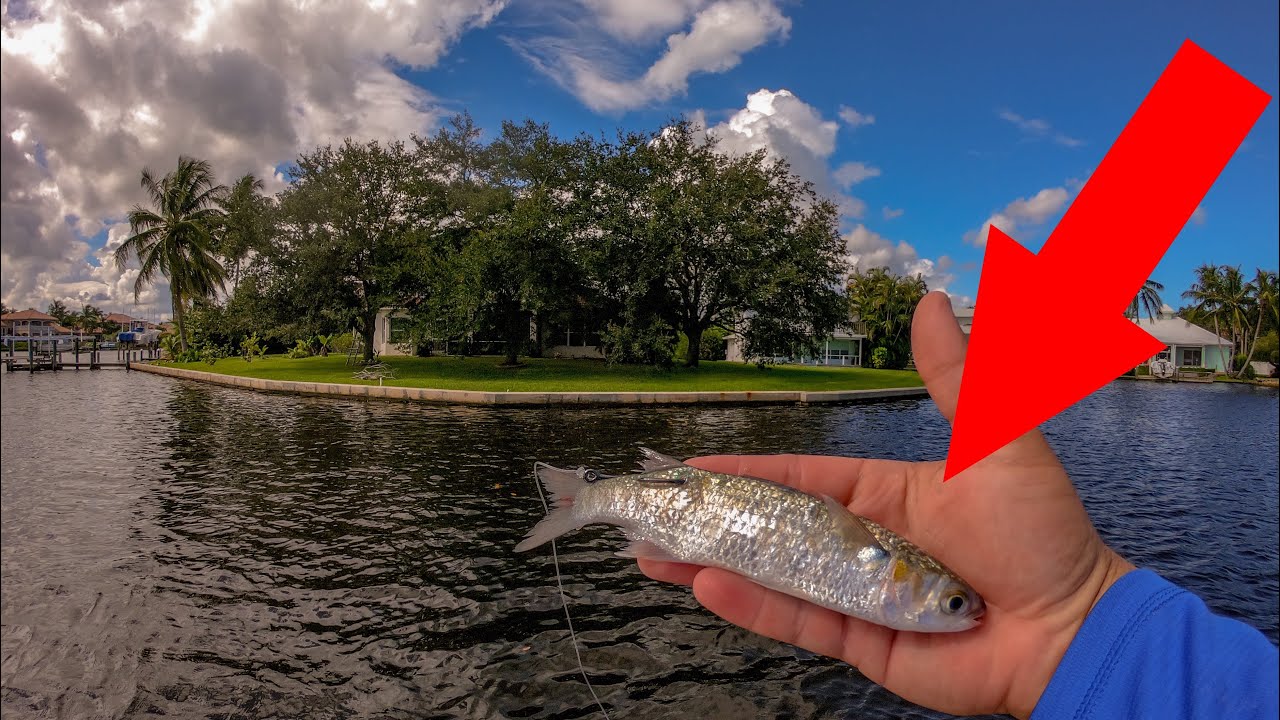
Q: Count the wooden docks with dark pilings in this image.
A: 1